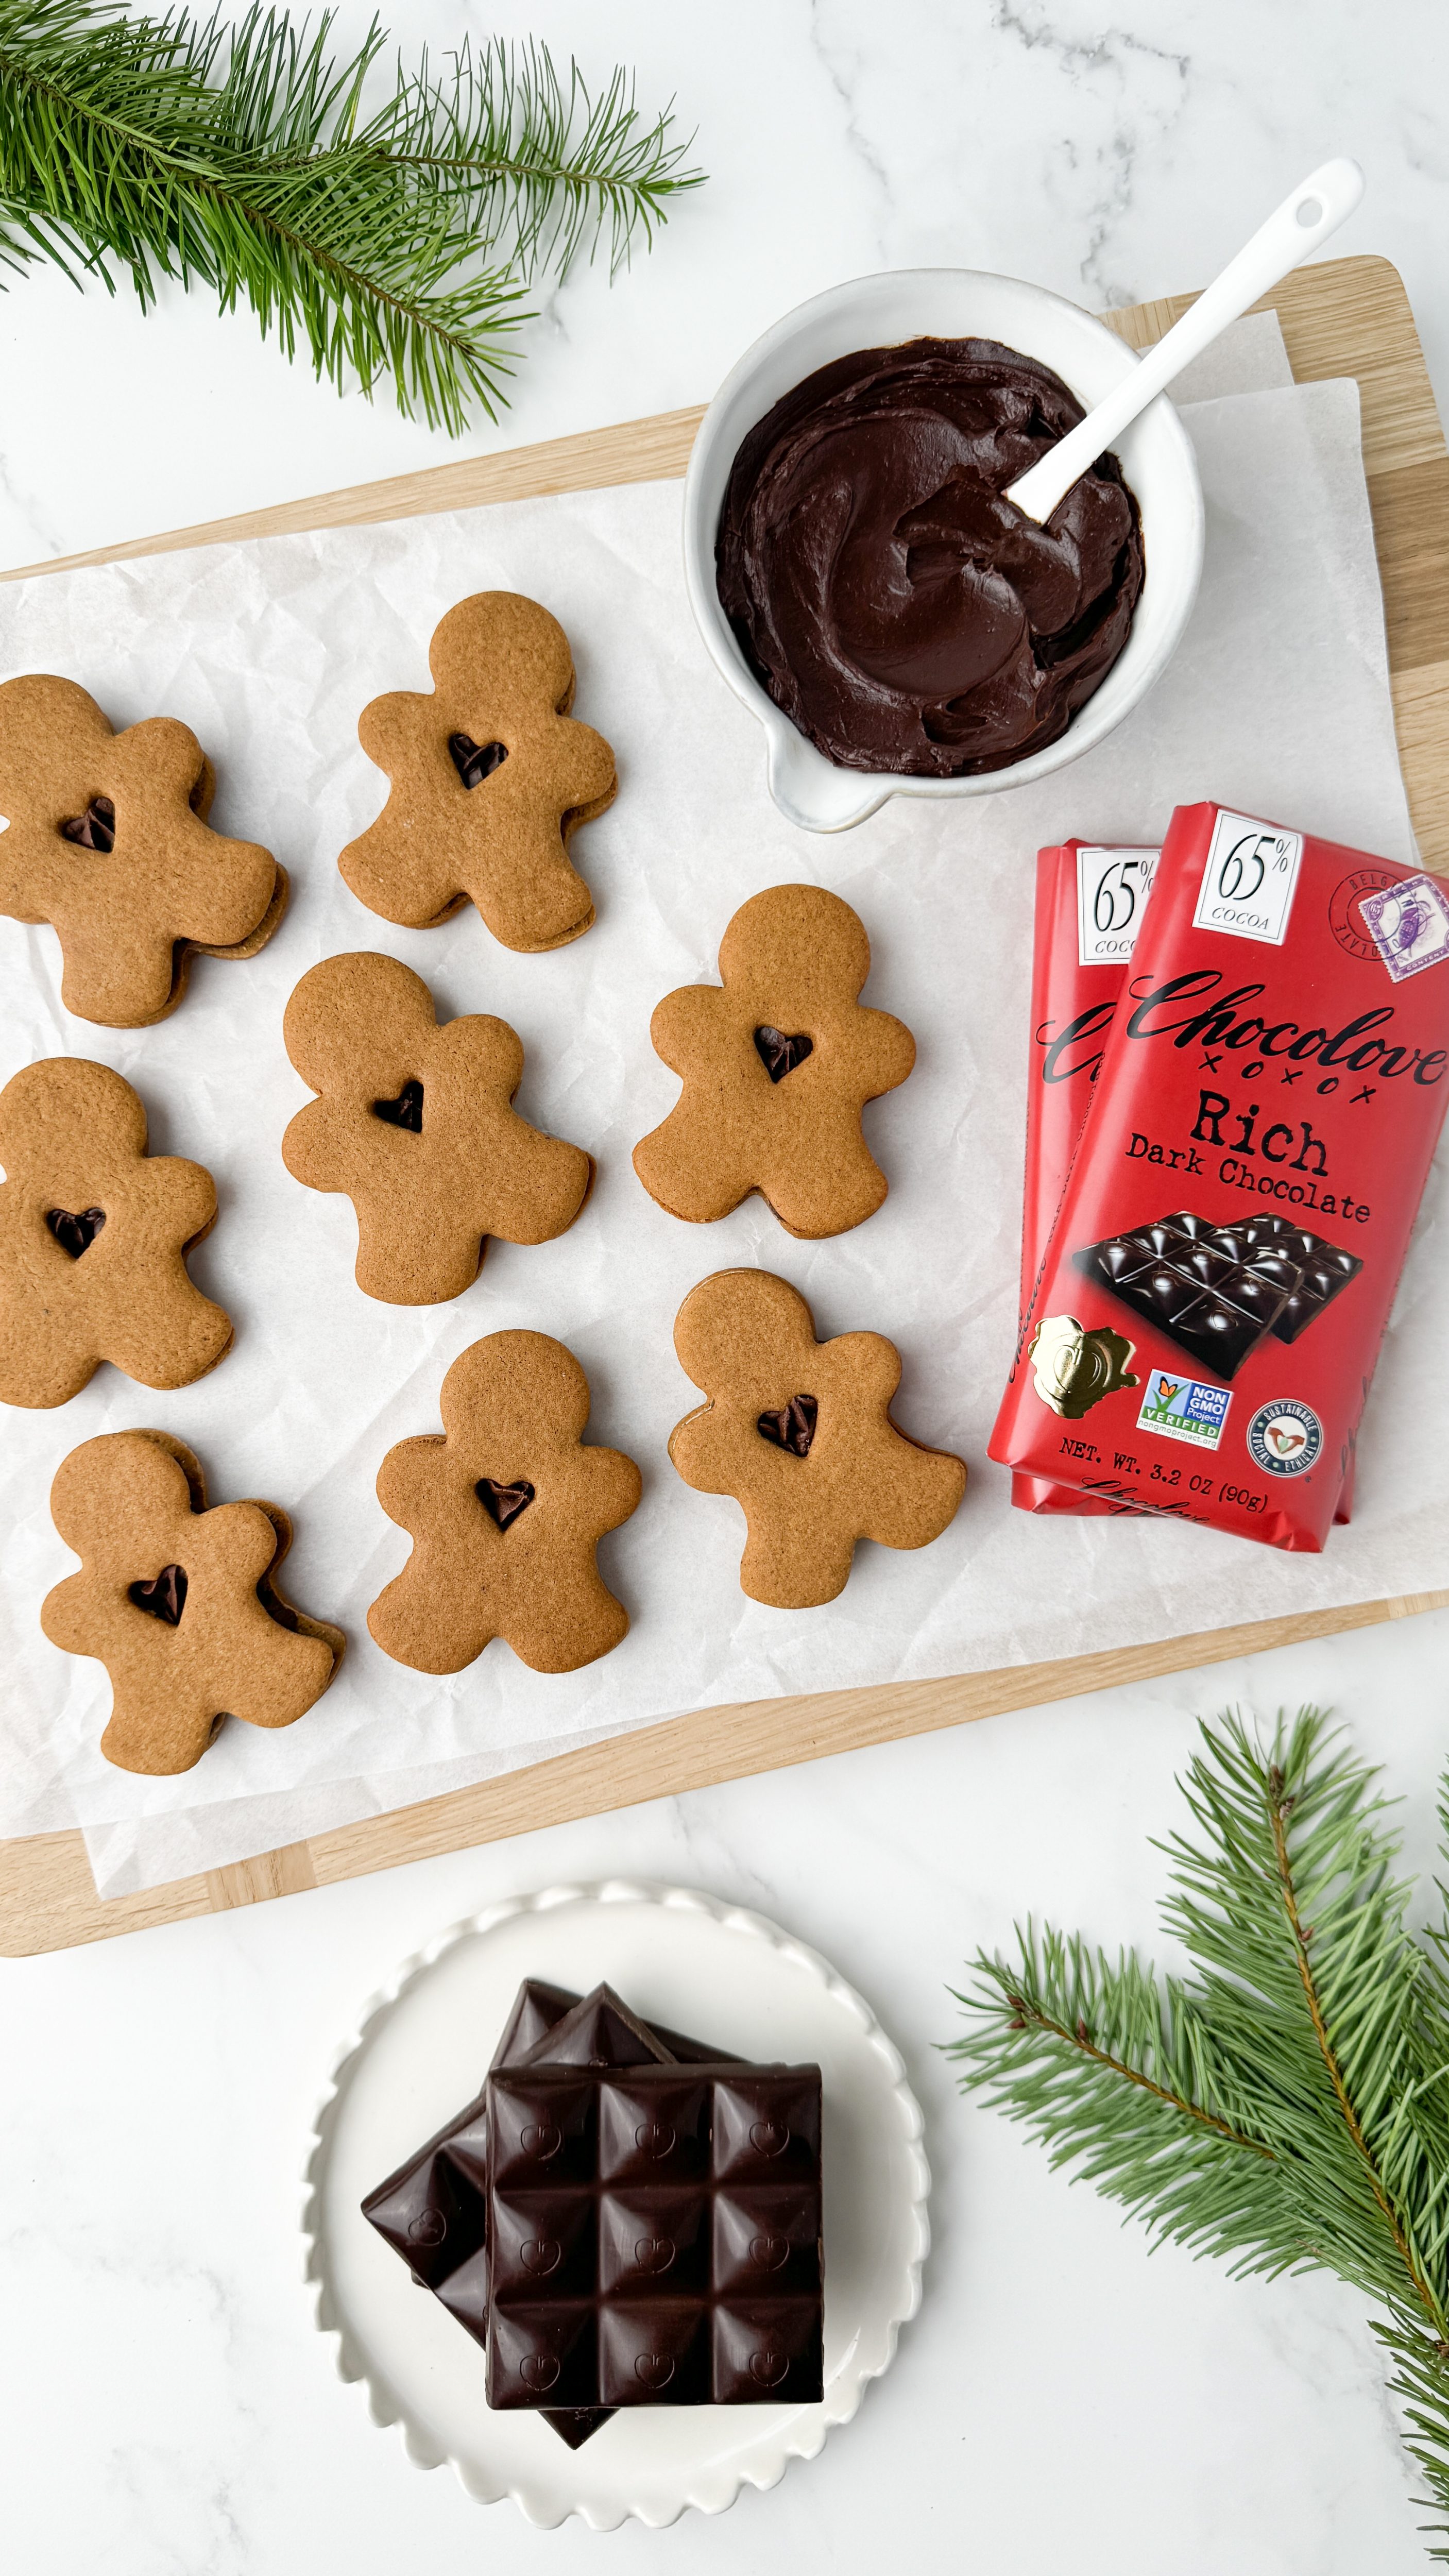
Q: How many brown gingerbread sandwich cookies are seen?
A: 8